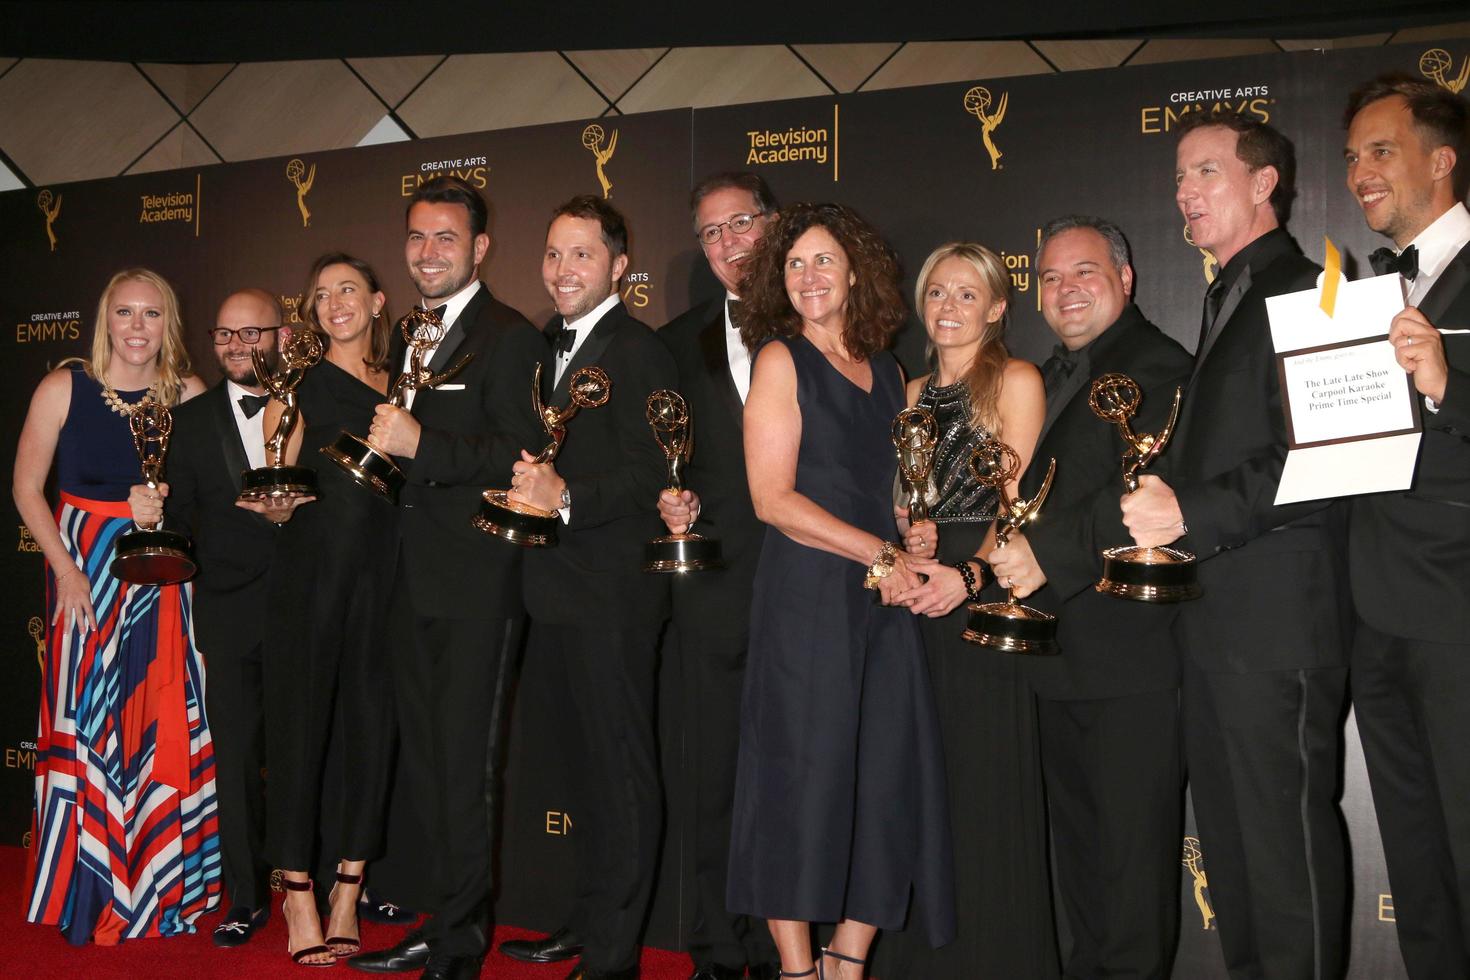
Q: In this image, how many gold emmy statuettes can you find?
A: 8